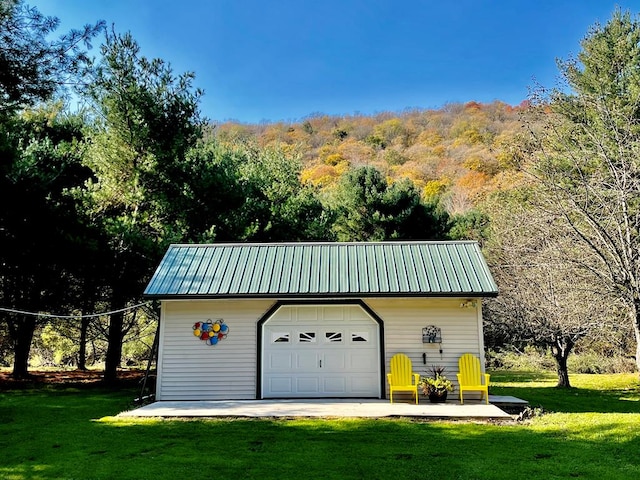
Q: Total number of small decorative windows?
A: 4